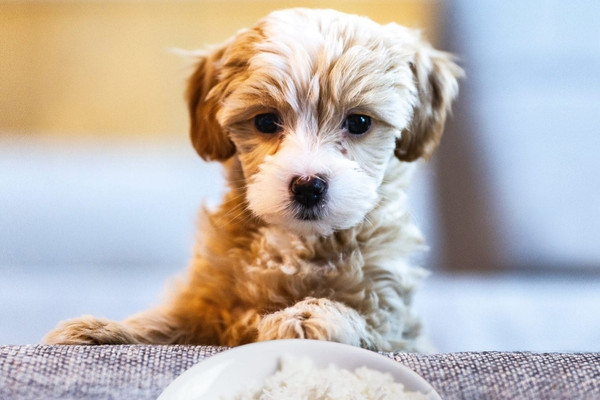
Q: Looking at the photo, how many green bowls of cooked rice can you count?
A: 0